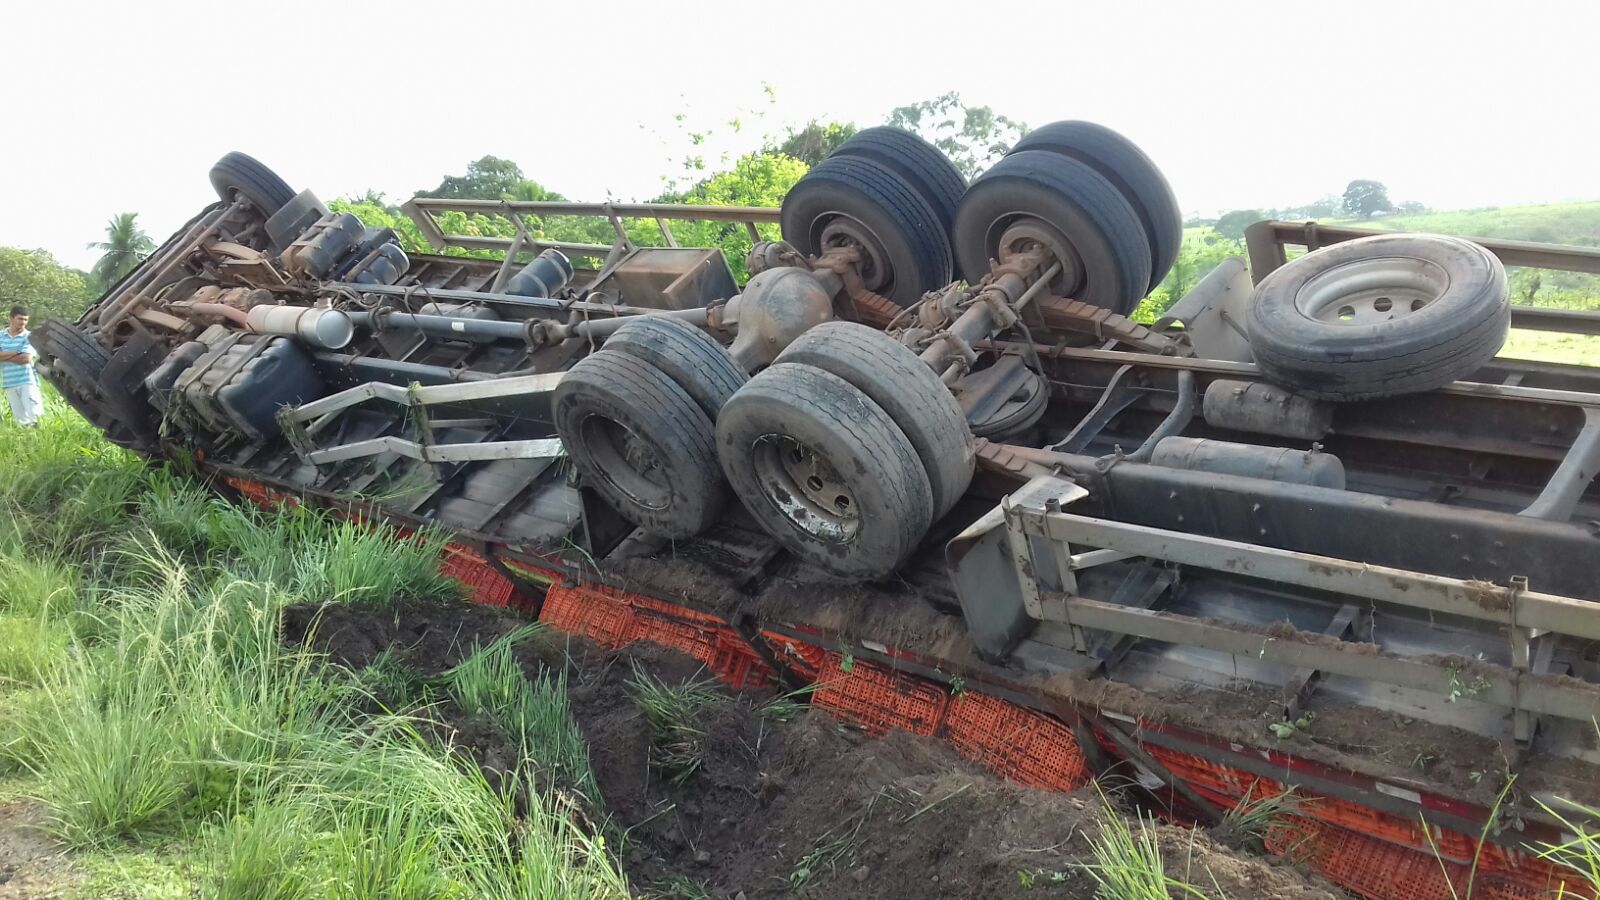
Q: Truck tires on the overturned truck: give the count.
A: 11